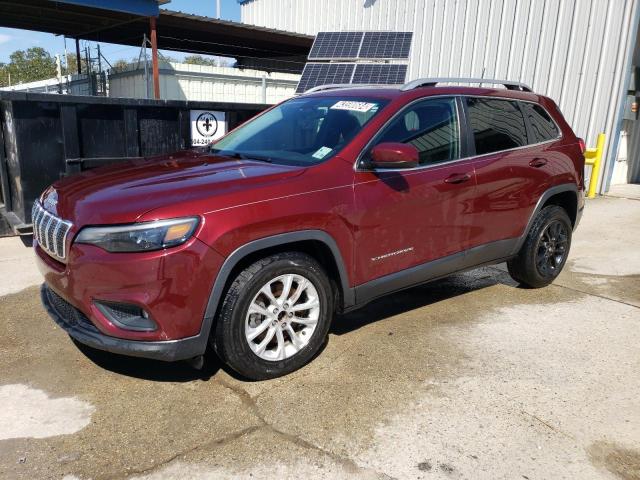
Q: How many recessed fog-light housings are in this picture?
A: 1